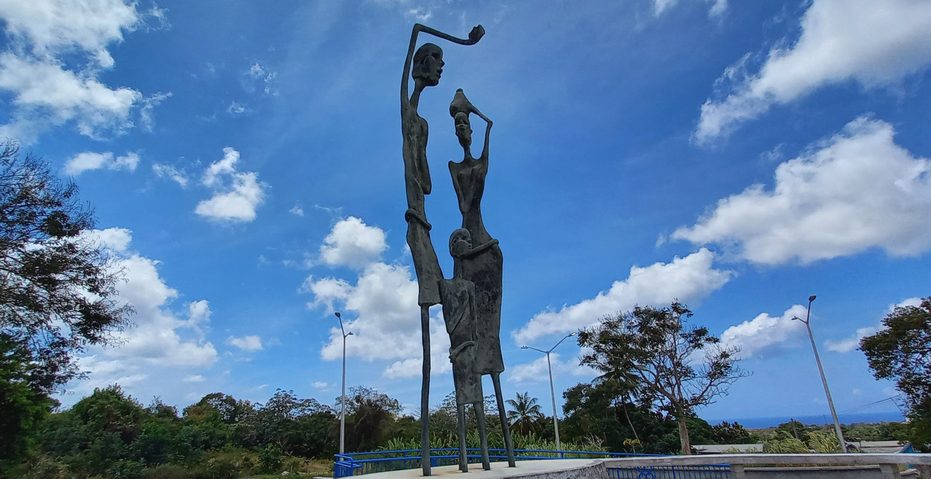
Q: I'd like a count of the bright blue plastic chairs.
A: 0